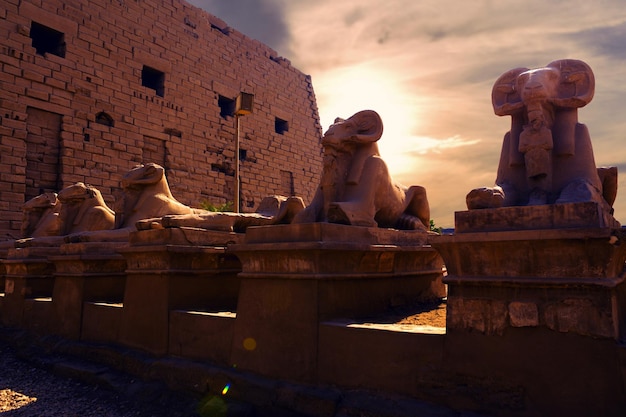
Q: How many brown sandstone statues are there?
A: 5